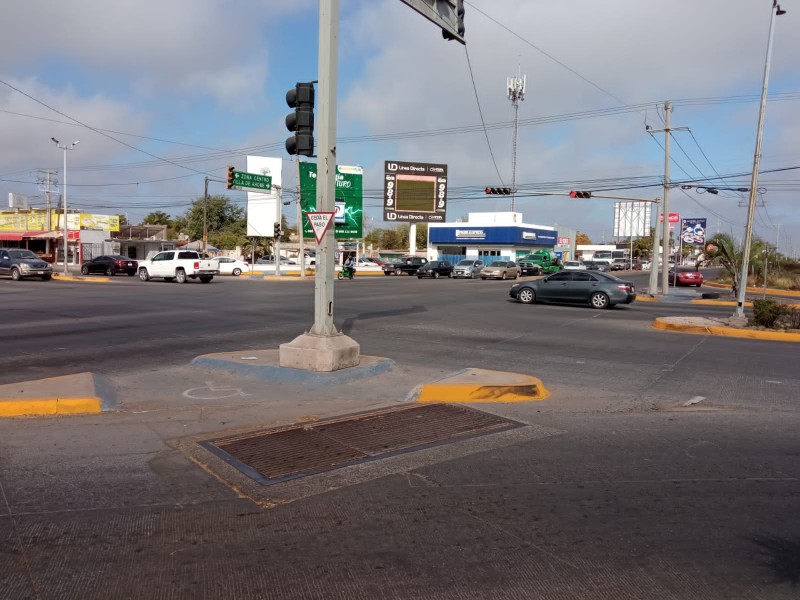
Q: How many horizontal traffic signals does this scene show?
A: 2